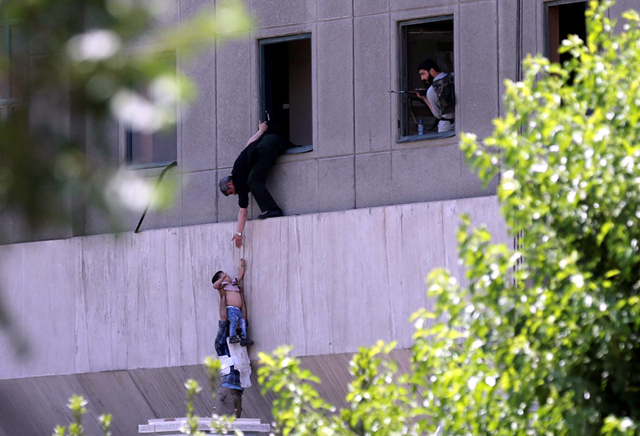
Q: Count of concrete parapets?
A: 1